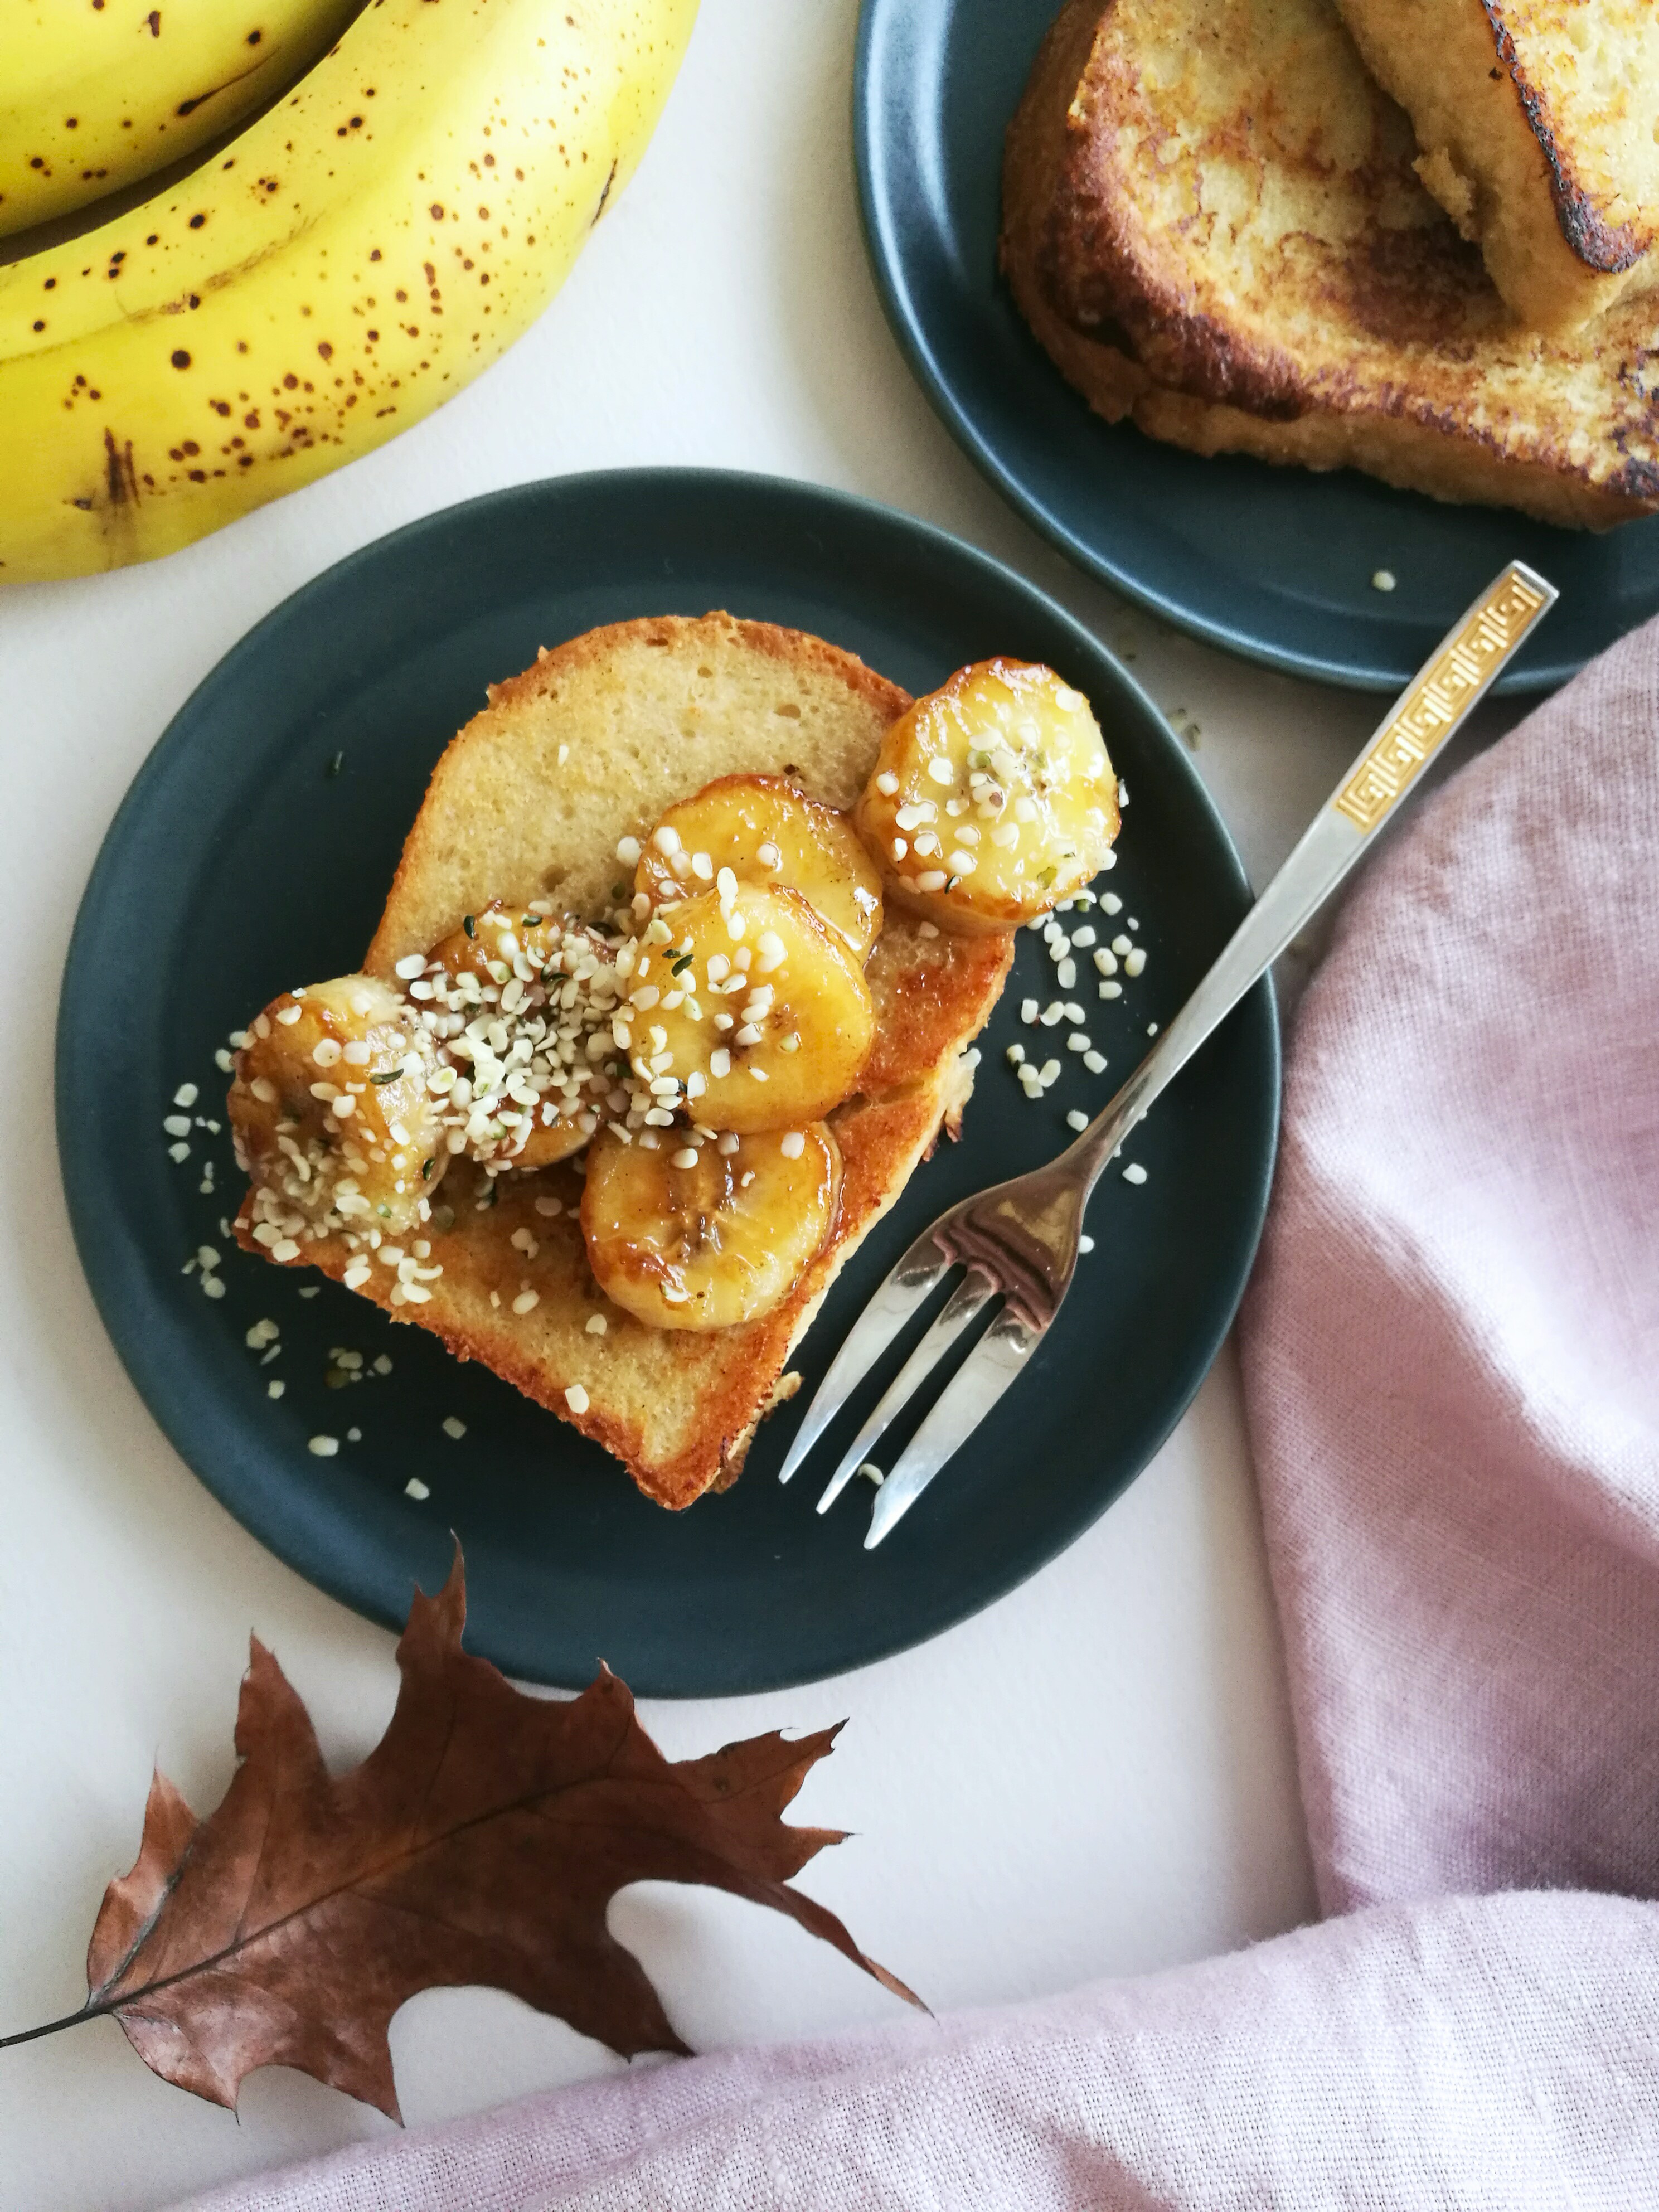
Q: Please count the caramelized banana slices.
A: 6